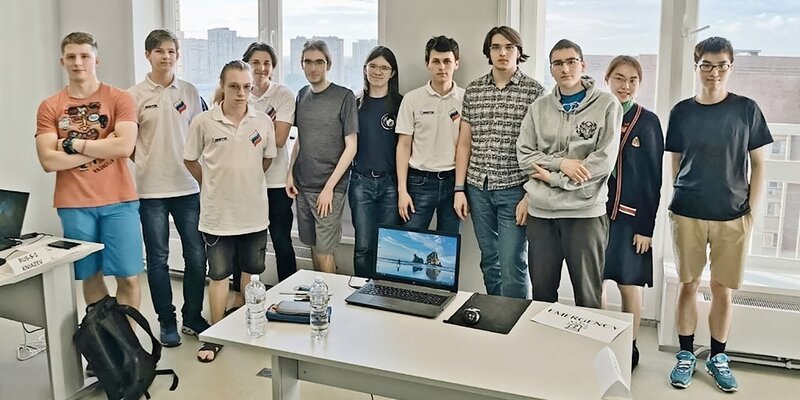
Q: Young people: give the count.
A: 11